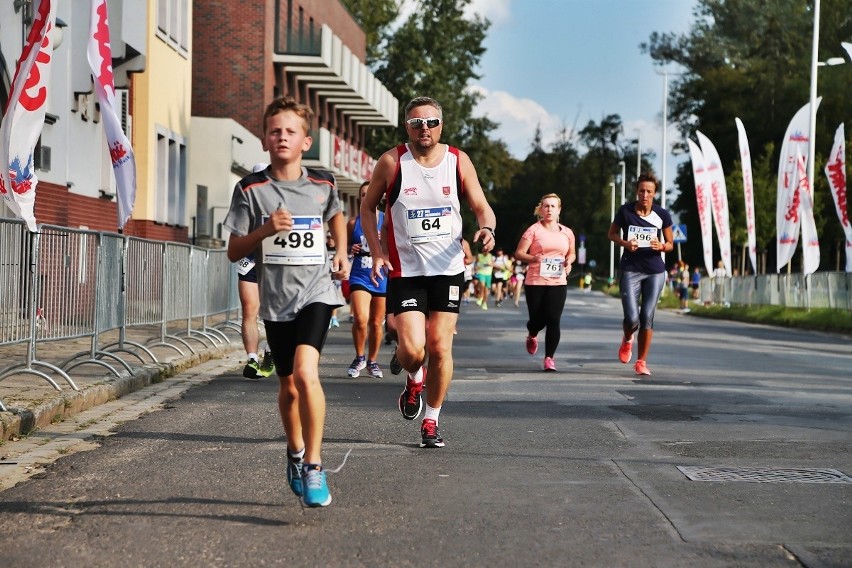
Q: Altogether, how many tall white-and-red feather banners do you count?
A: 8